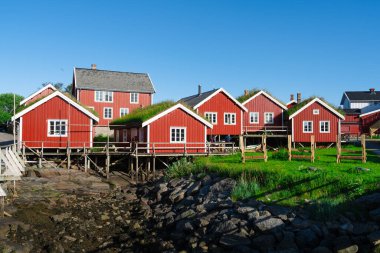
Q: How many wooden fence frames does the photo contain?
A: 3